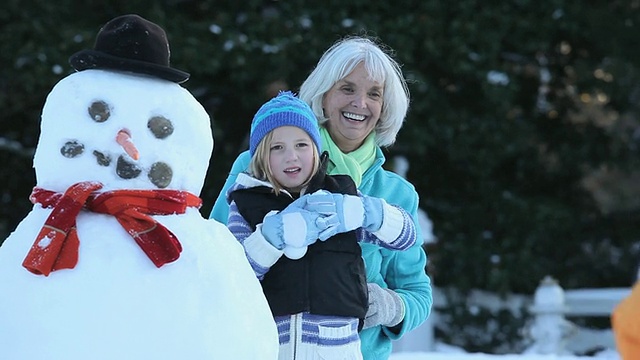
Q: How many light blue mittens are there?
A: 2